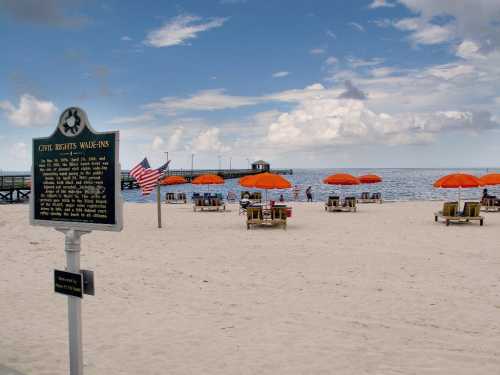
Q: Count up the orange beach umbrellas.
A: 7